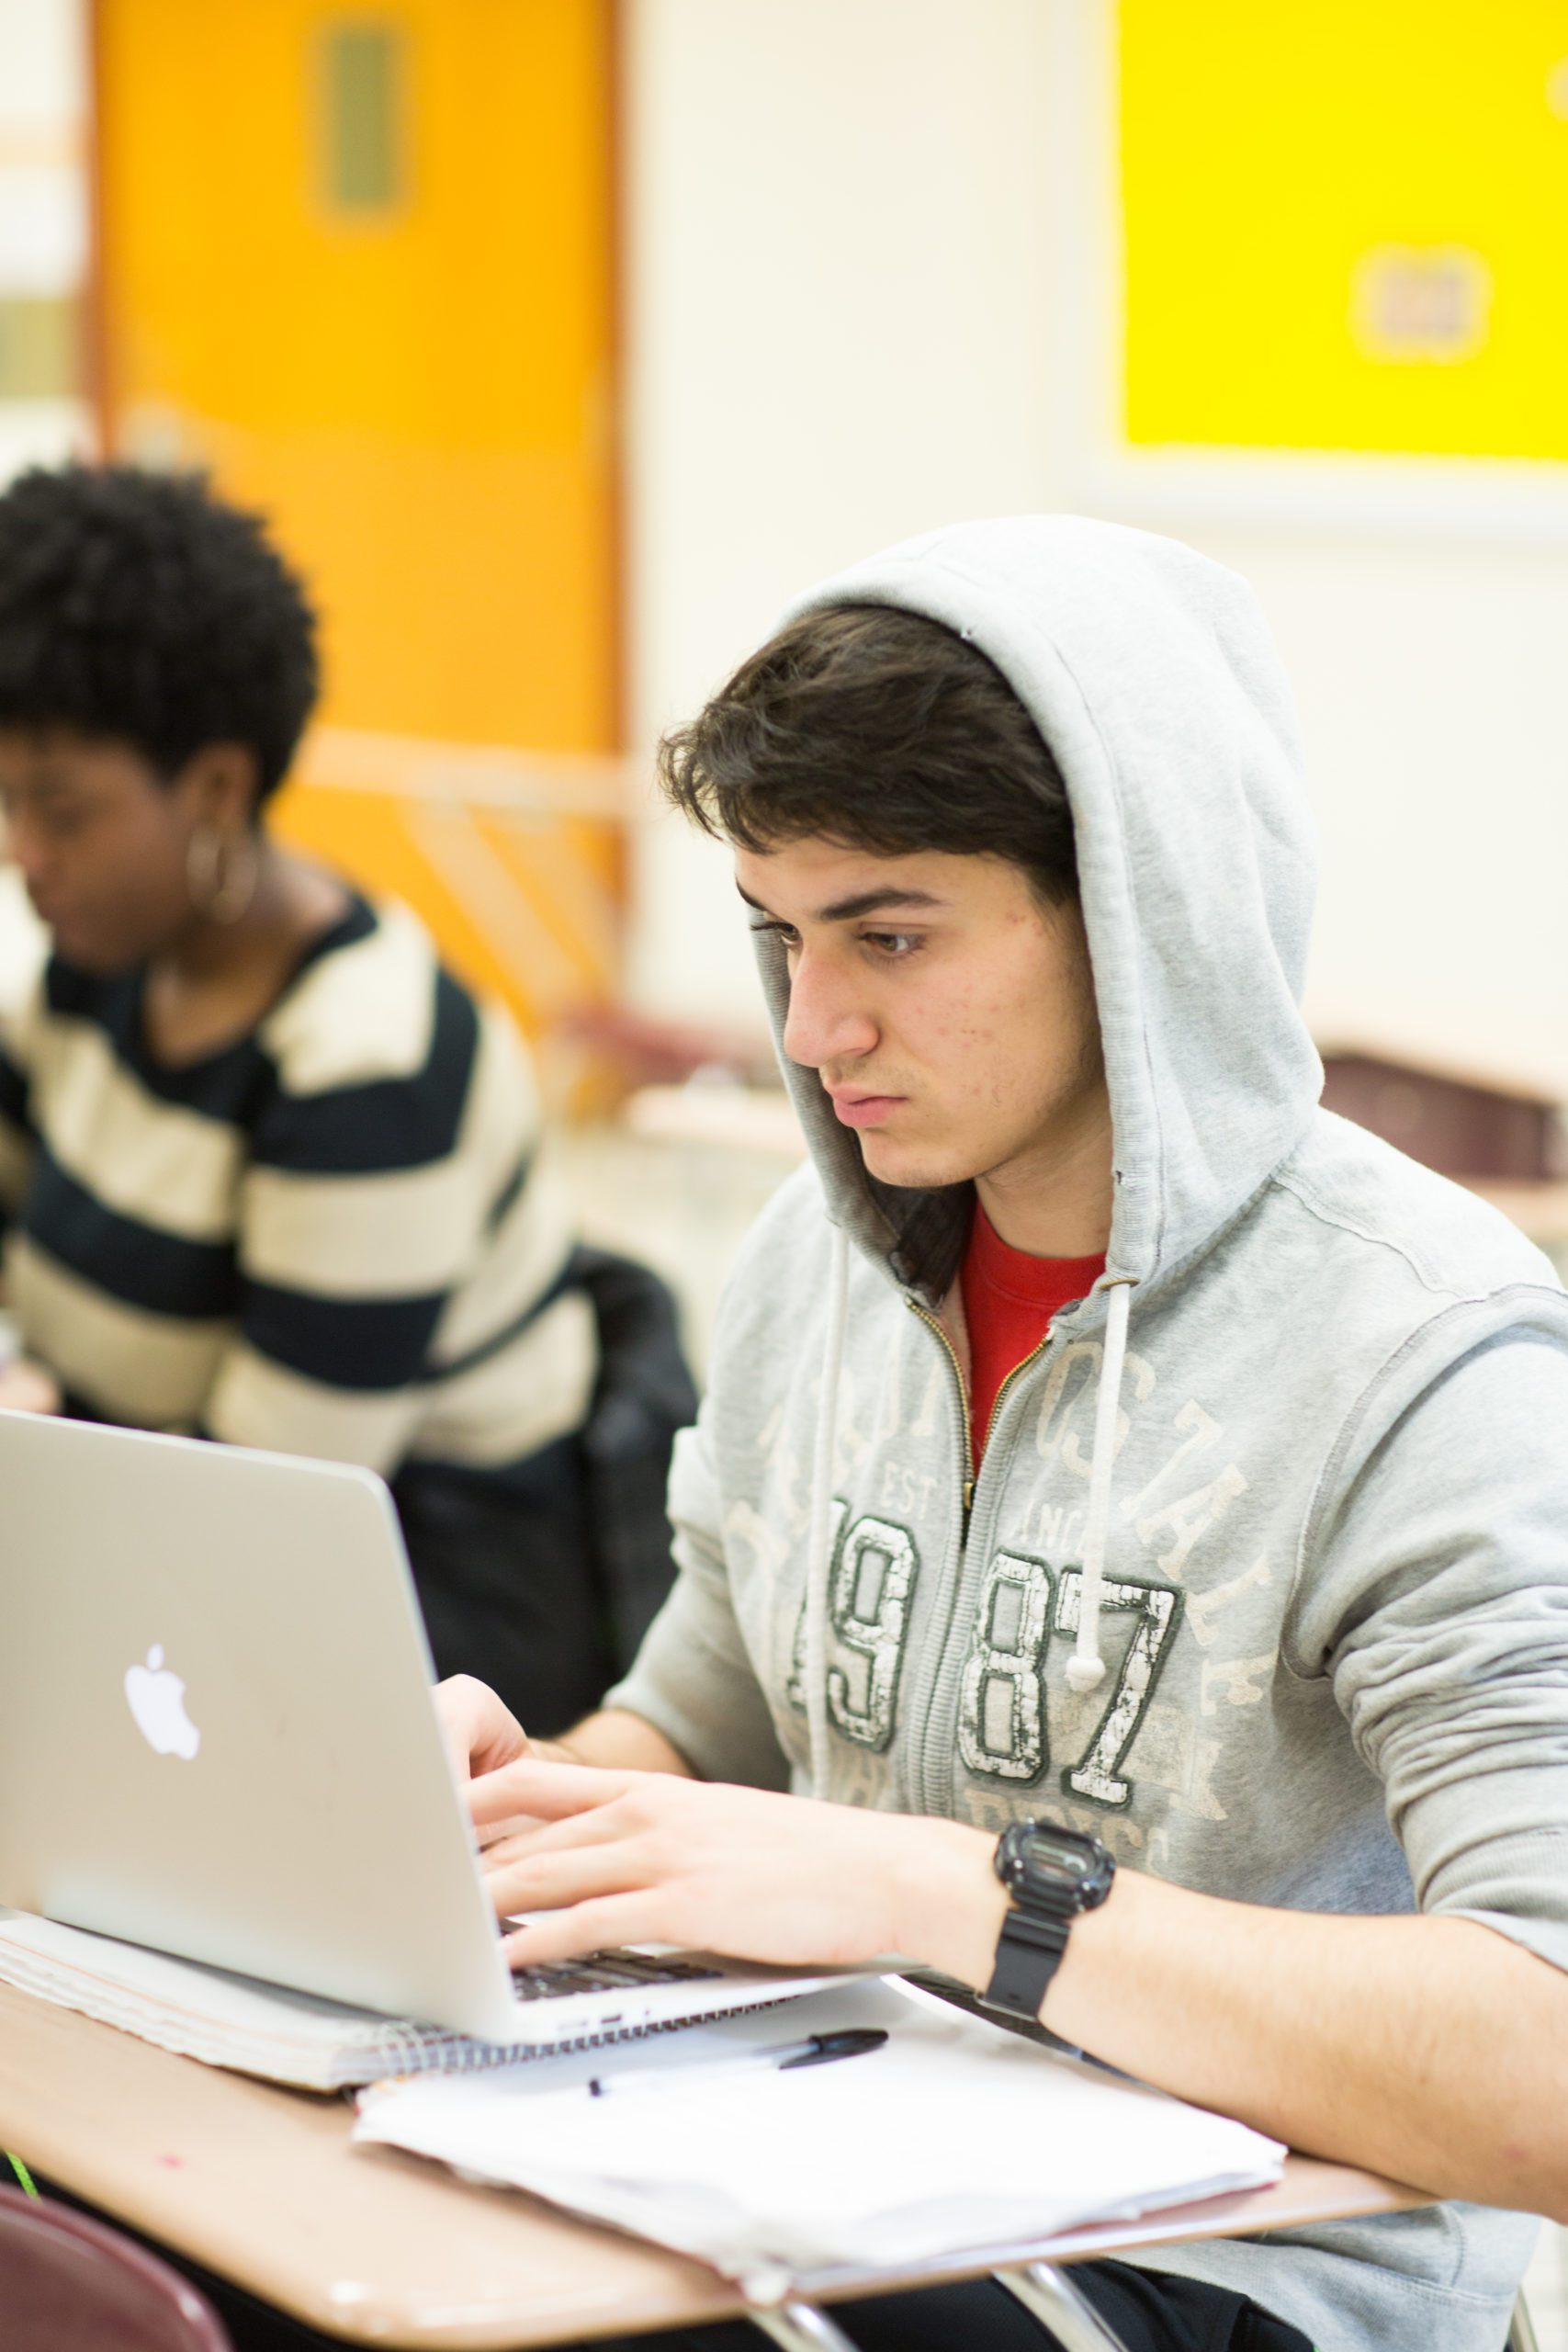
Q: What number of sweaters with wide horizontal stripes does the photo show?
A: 1